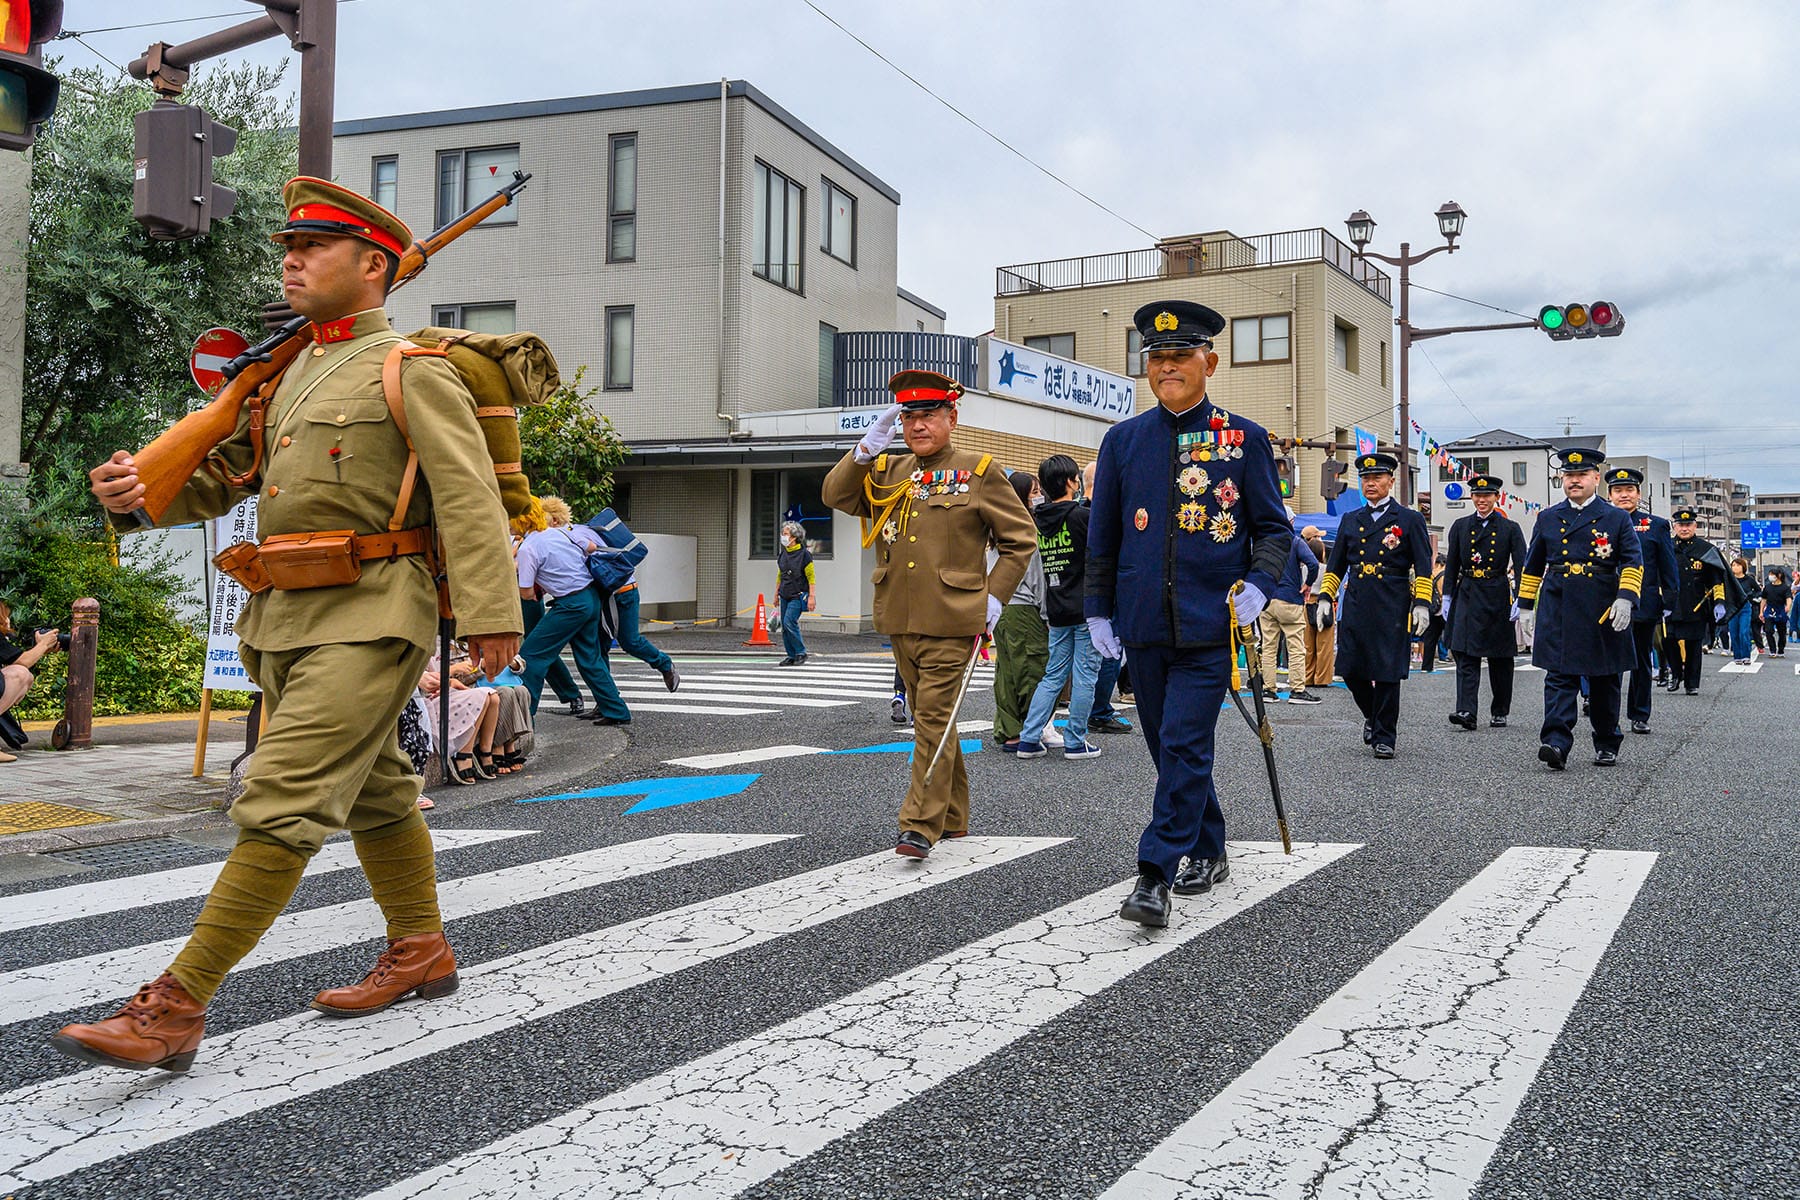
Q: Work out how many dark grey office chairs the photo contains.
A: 0